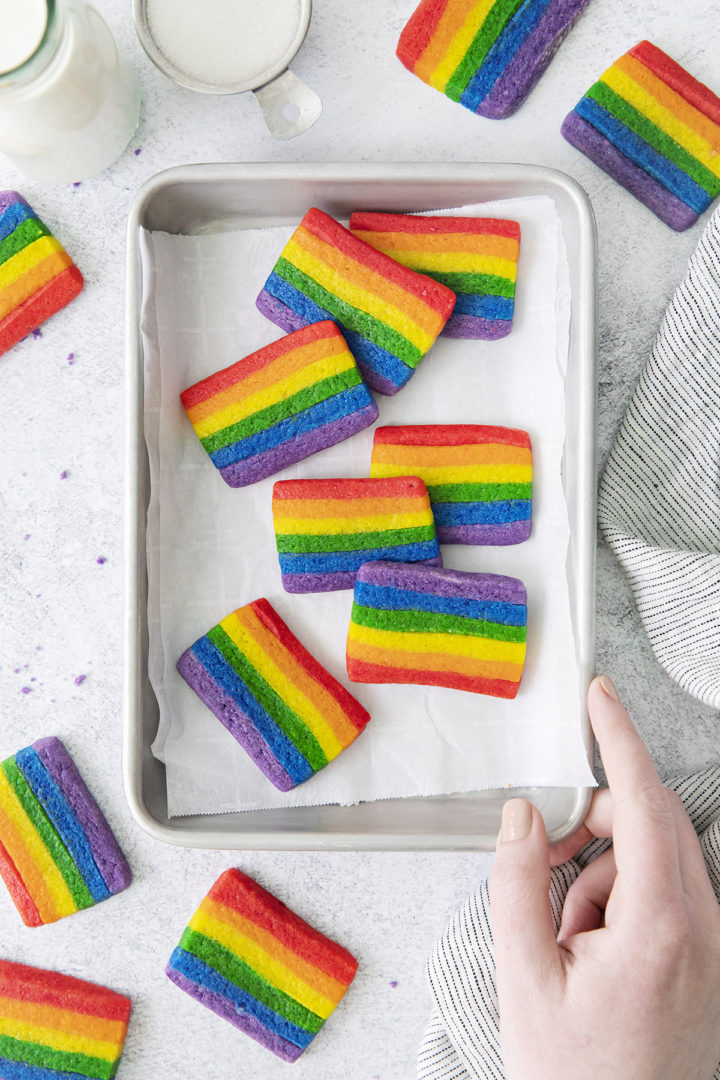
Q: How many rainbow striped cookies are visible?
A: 13